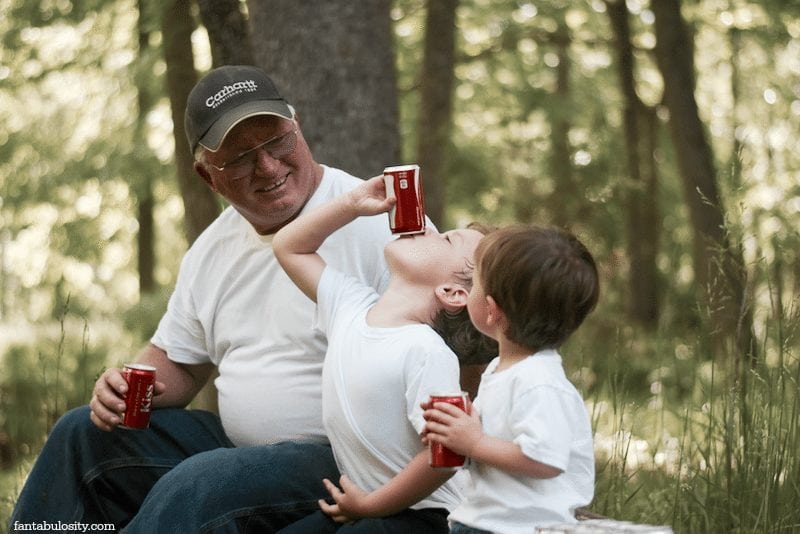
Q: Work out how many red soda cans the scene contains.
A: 3